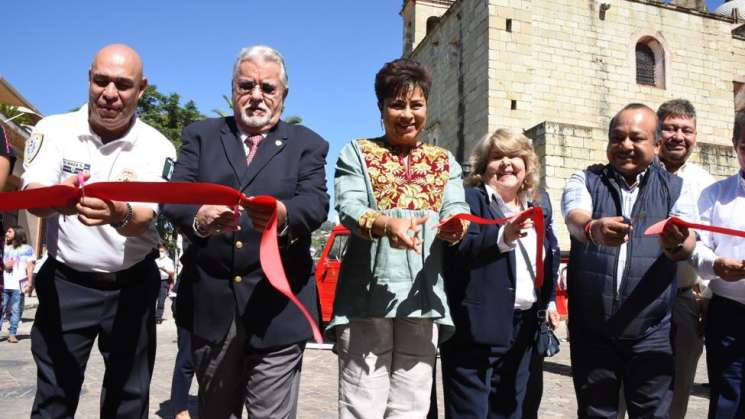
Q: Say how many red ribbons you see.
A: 3